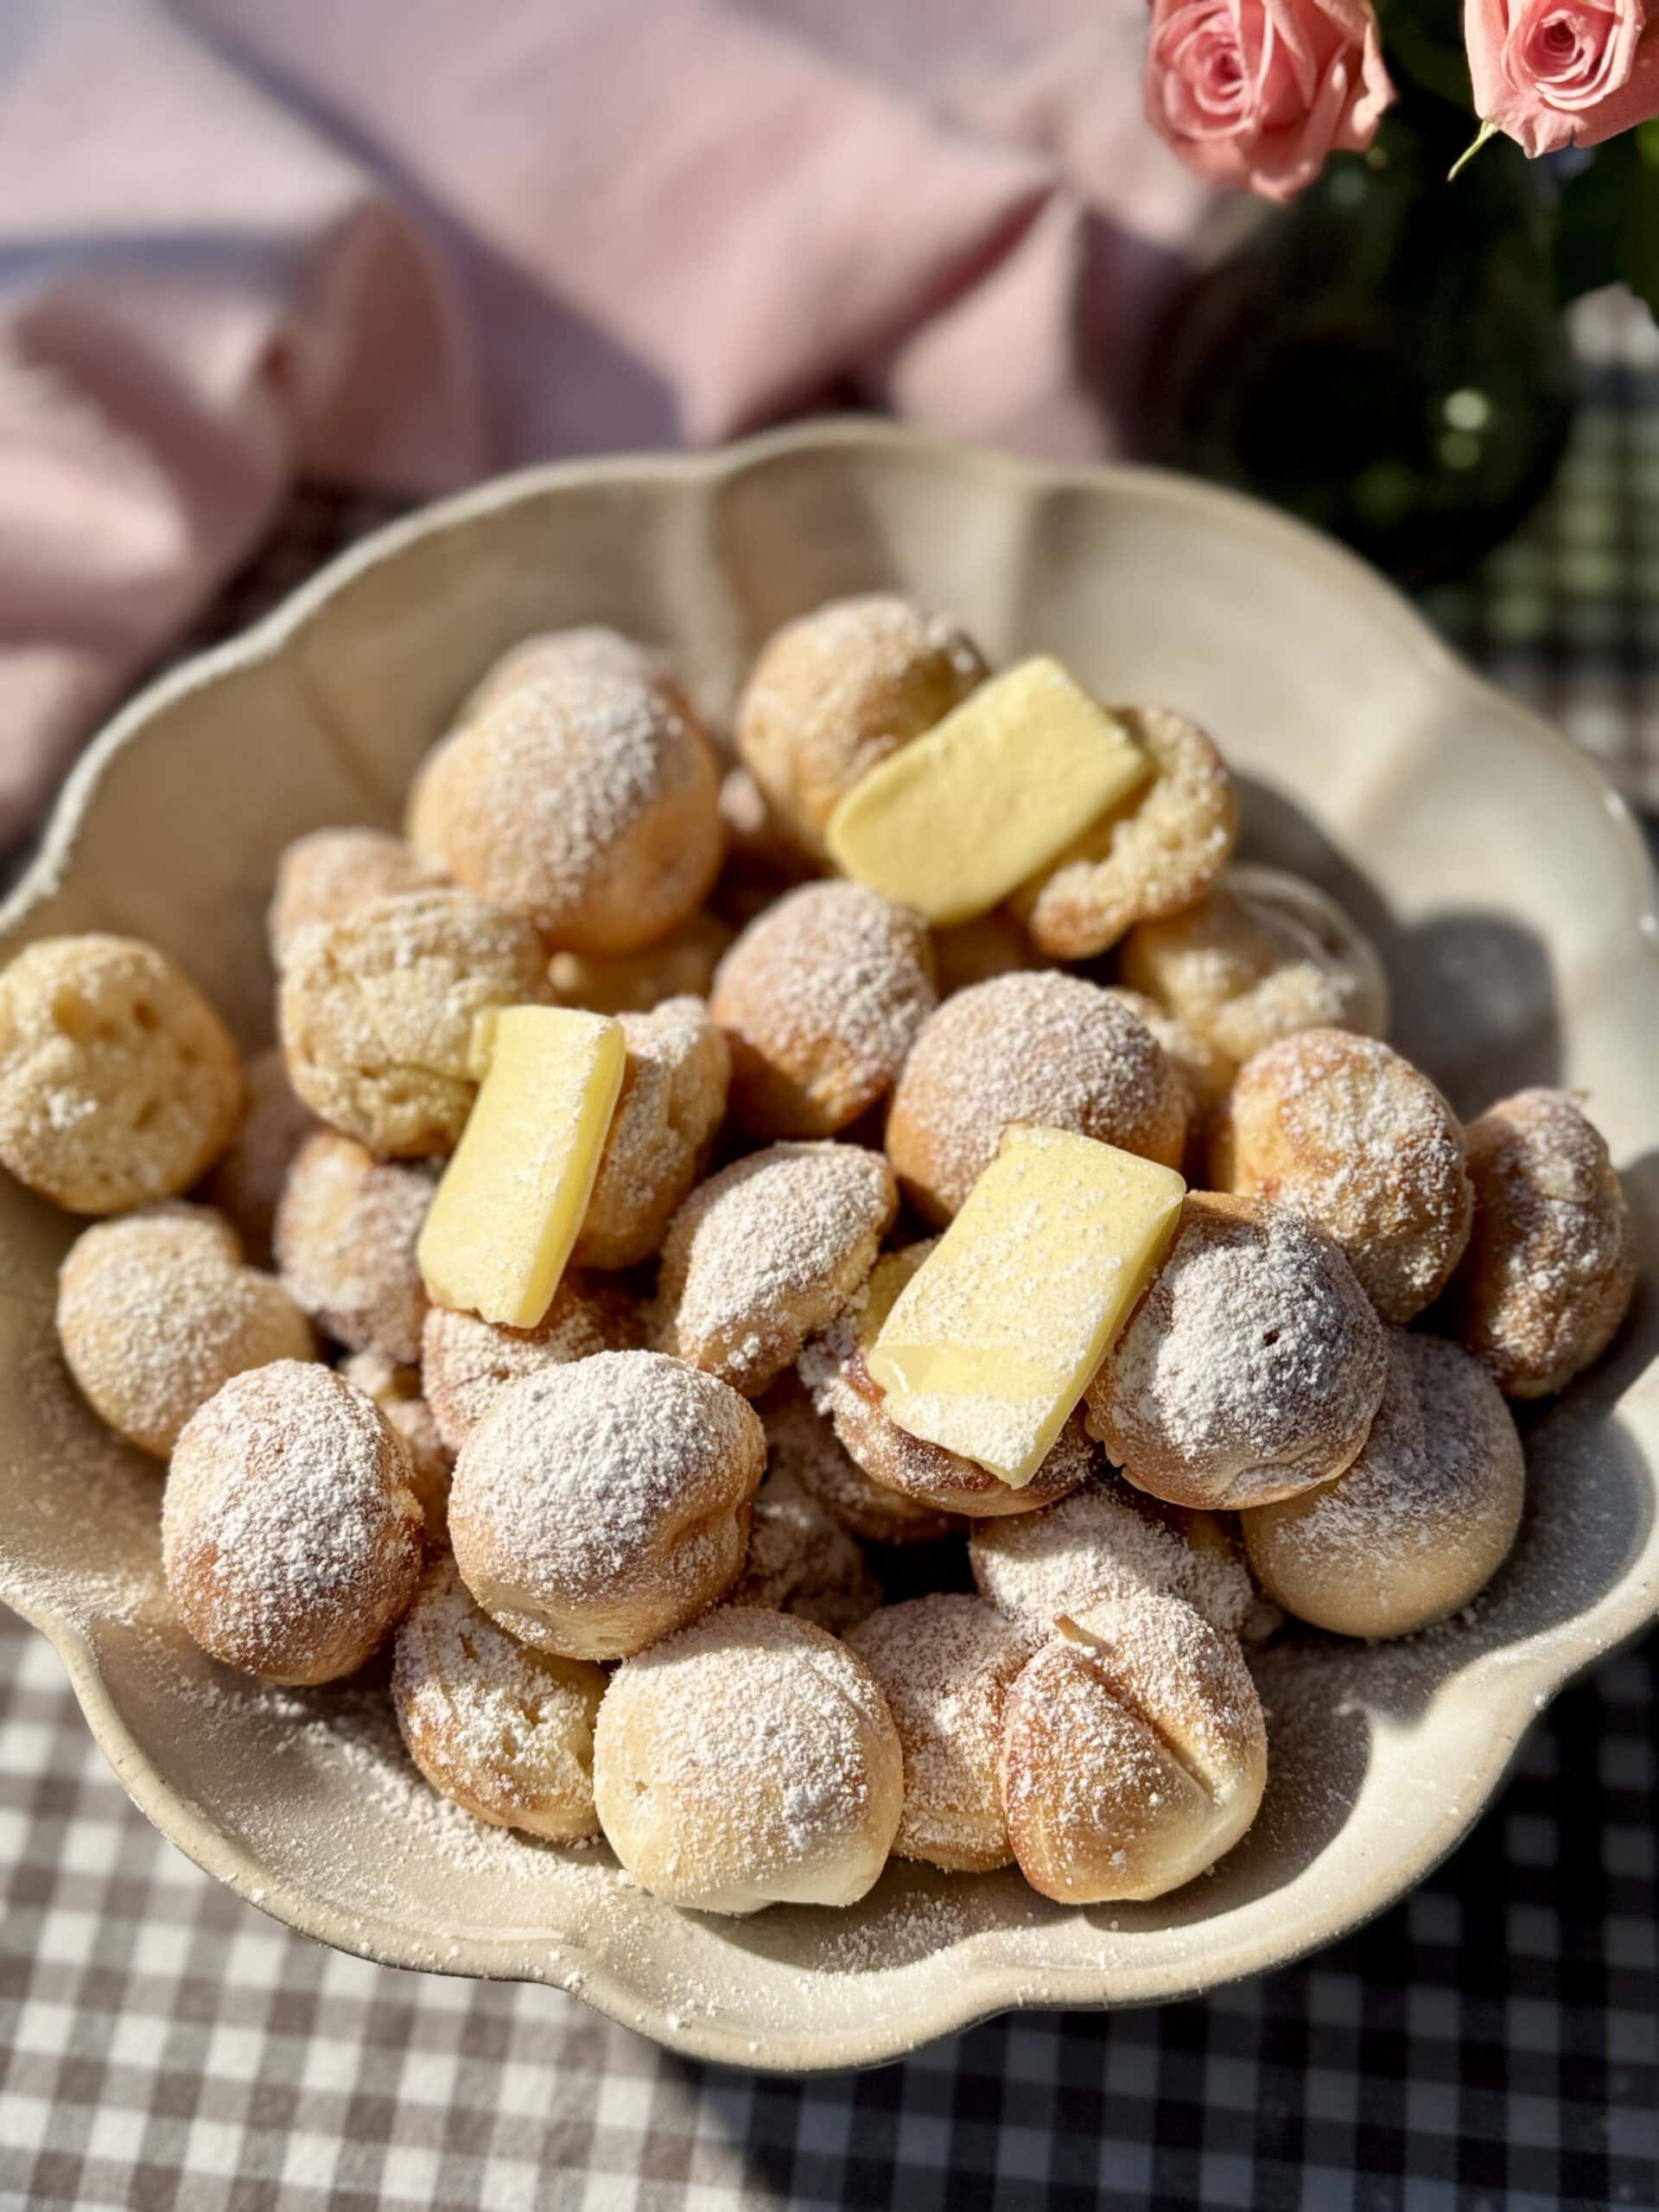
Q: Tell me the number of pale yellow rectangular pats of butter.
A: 3